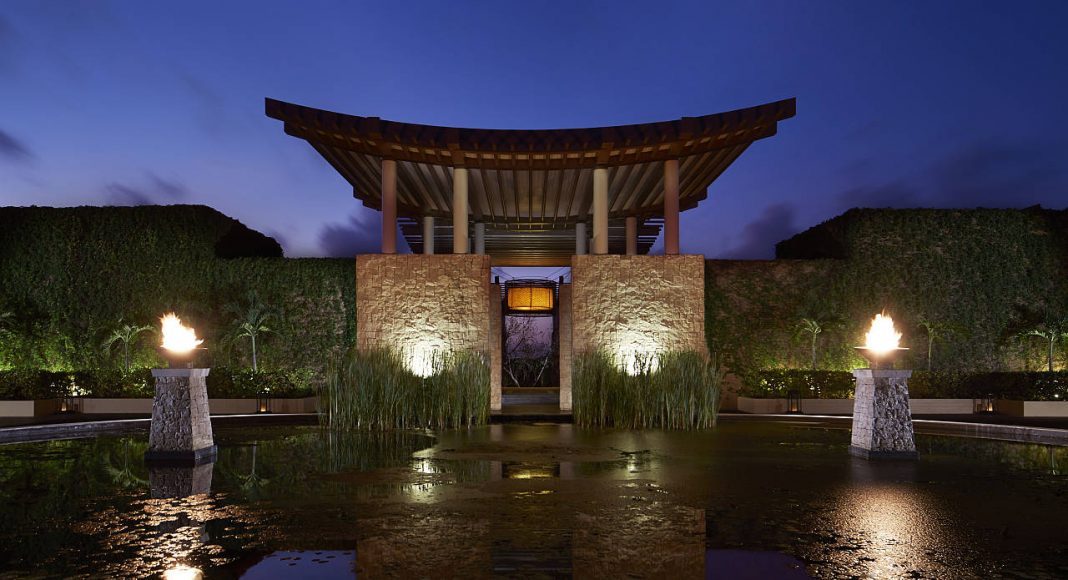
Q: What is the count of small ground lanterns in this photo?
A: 4